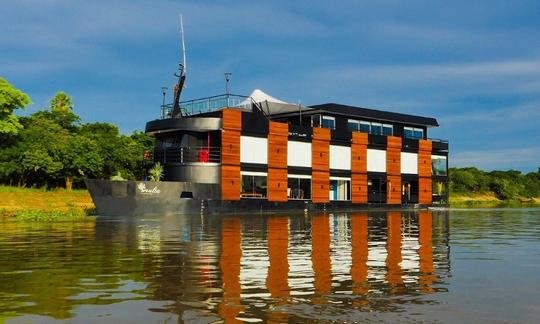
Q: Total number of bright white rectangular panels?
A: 5